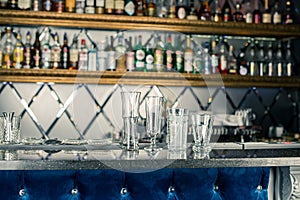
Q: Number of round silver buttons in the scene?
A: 6